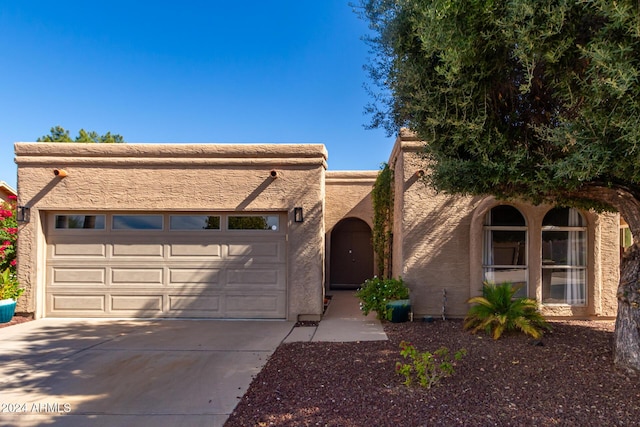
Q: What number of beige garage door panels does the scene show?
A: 12